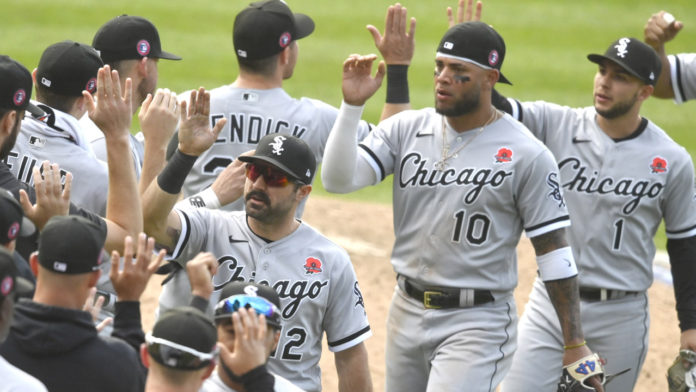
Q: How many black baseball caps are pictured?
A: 12